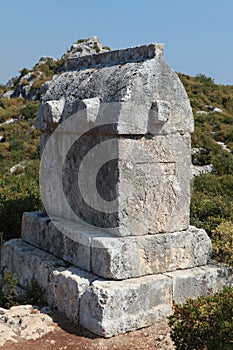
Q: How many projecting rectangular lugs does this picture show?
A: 3